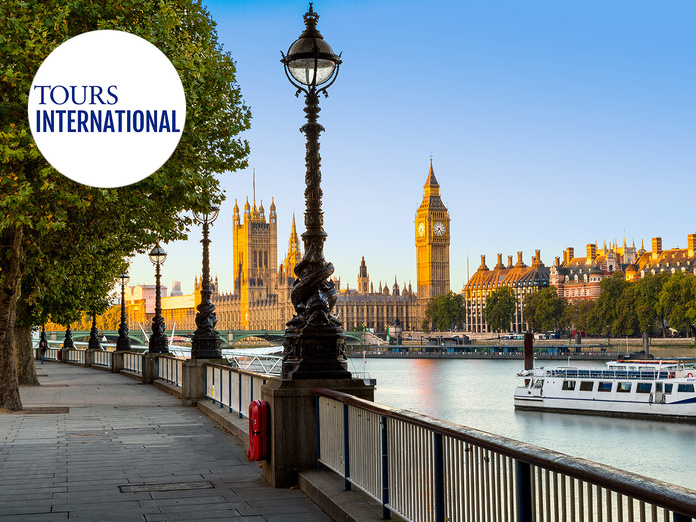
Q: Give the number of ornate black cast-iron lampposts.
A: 7